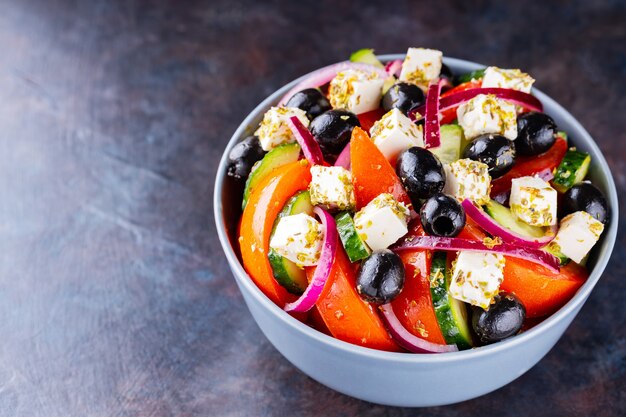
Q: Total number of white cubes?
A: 13